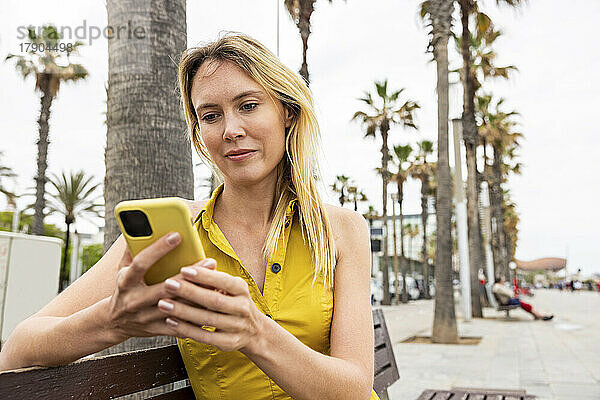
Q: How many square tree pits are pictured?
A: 1